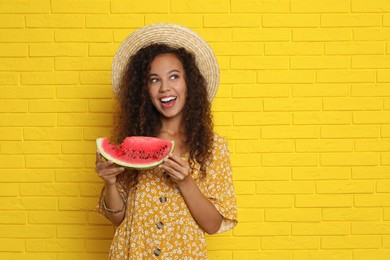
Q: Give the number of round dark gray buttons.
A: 3